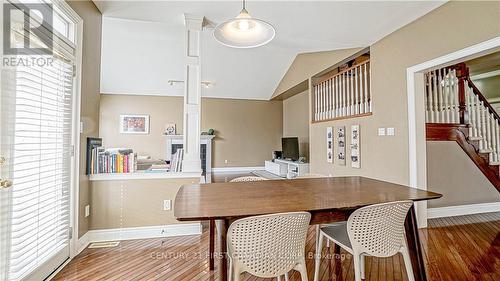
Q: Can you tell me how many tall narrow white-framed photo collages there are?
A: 3